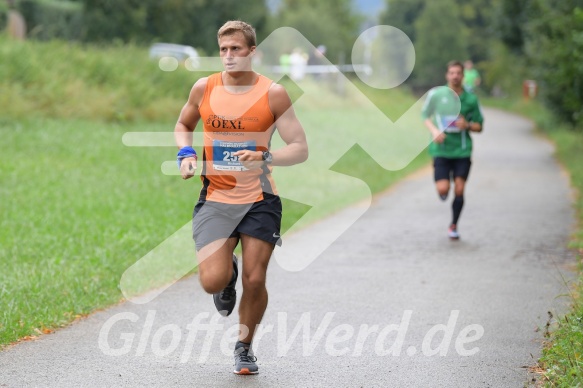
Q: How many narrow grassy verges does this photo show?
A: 1